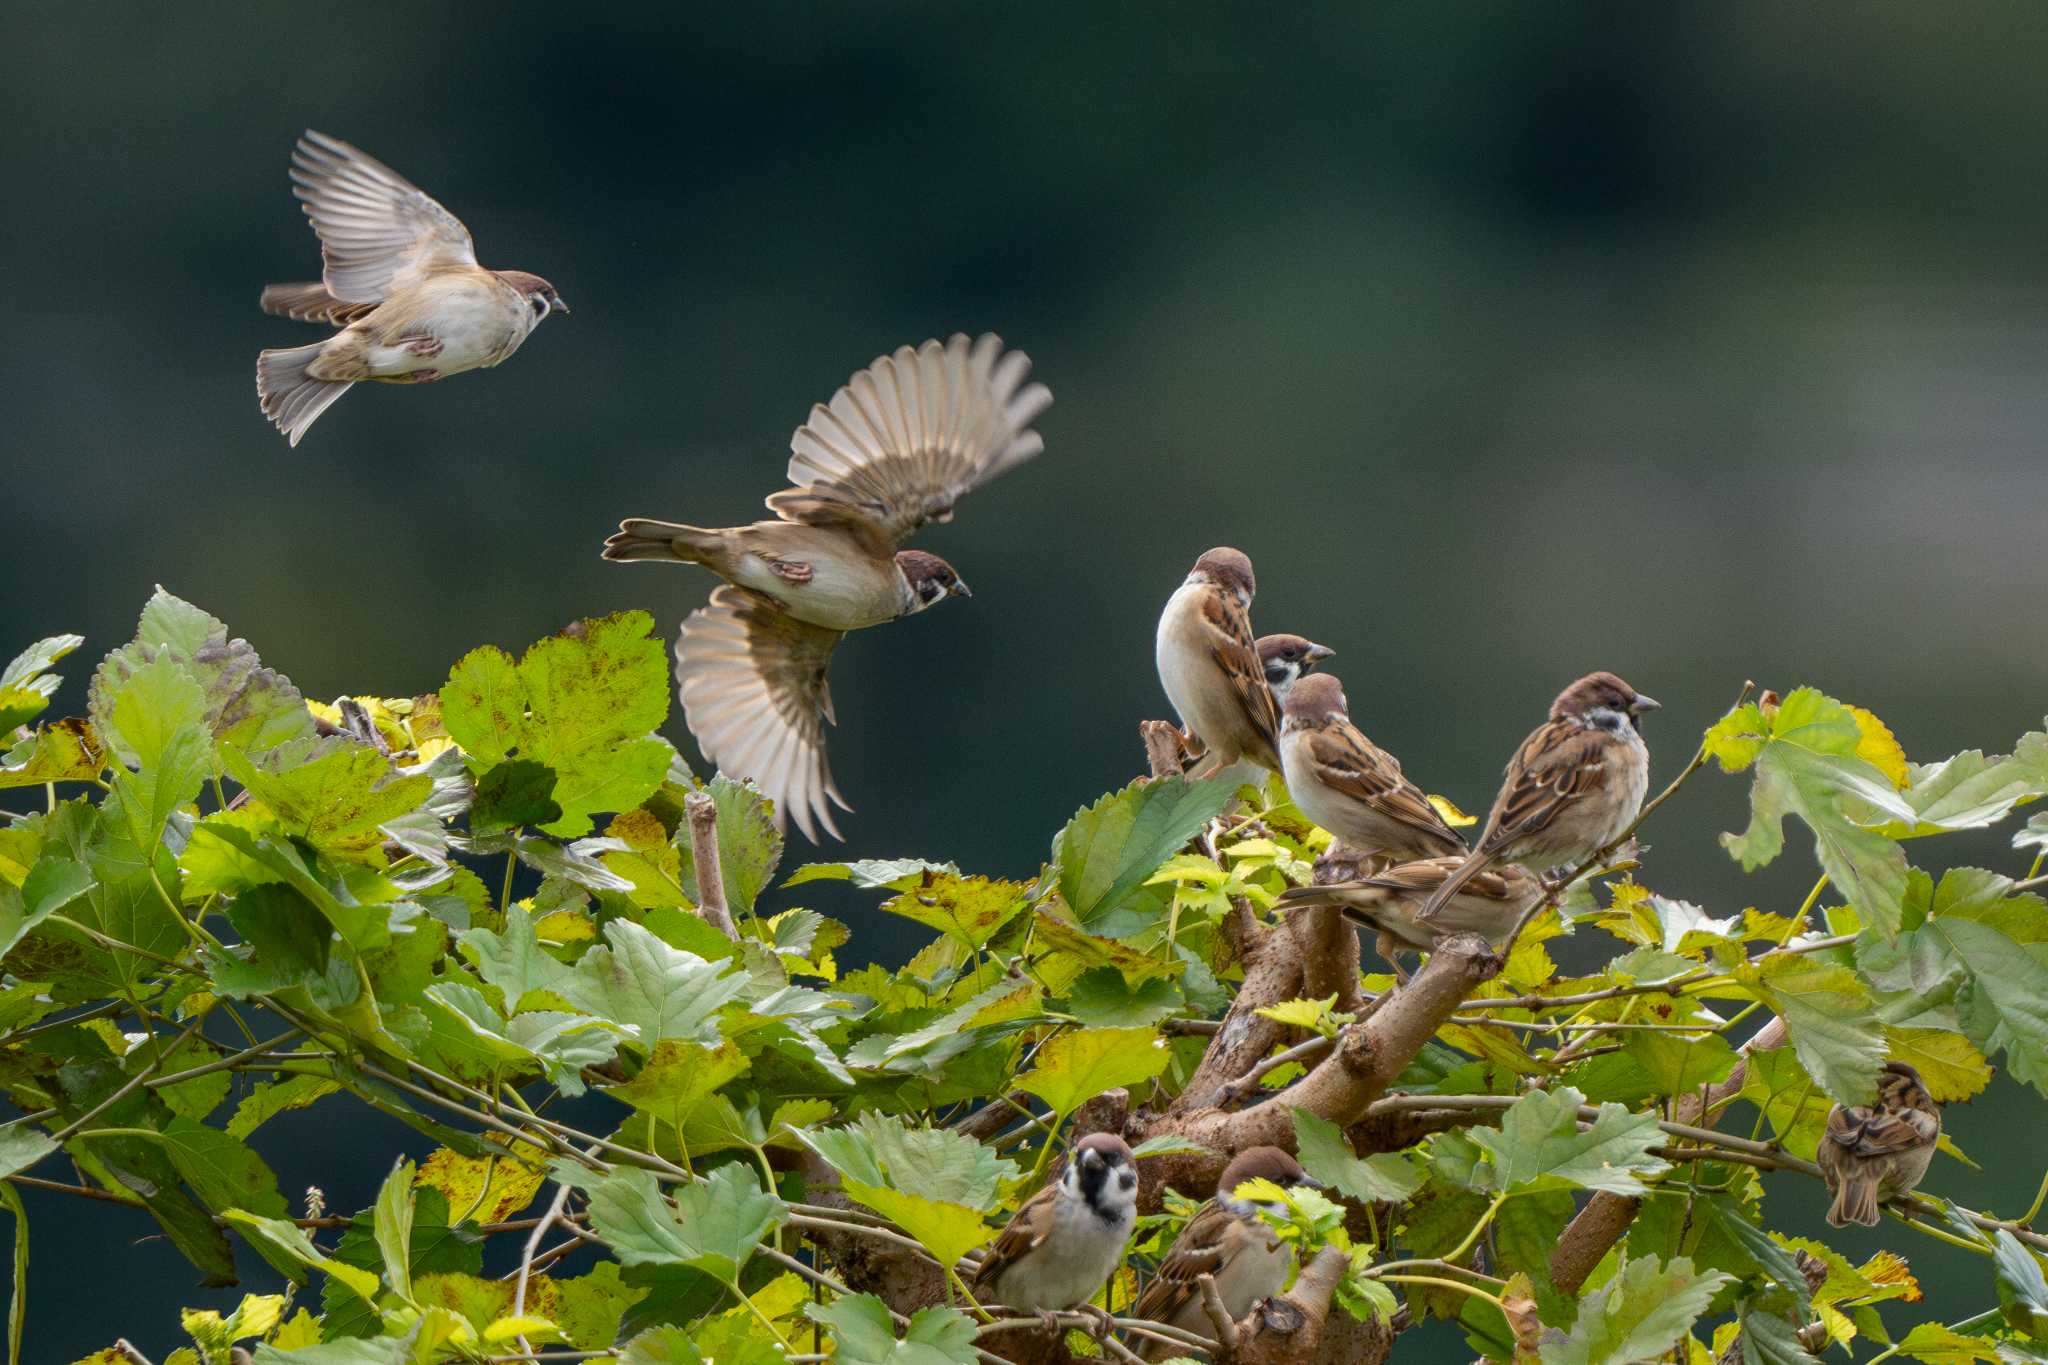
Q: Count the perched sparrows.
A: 8